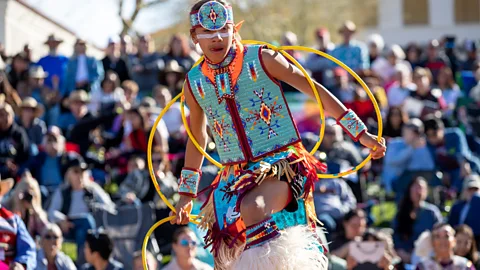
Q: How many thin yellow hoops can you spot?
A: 4